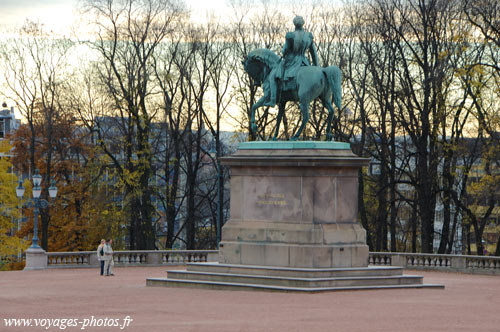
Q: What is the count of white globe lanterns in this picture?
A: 4